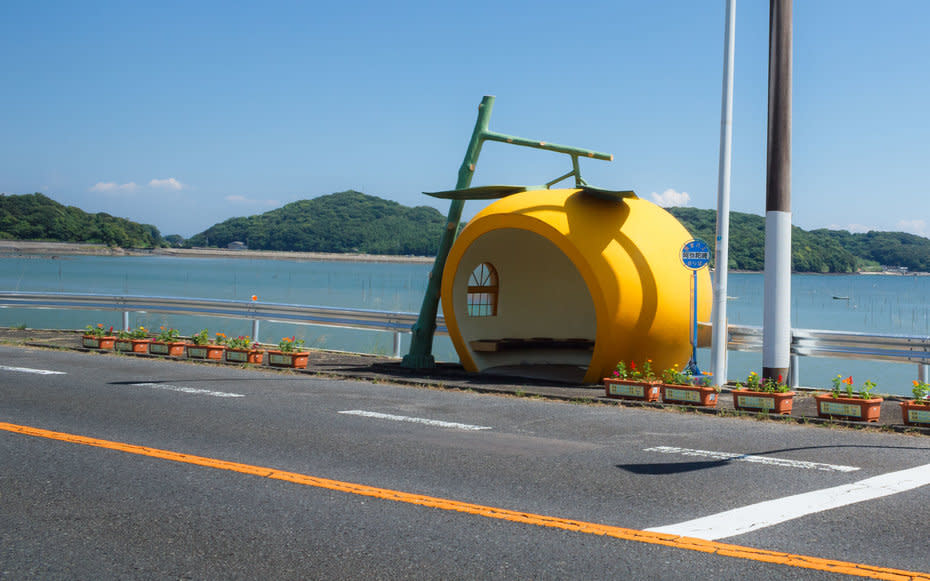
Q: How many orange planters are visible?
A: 11